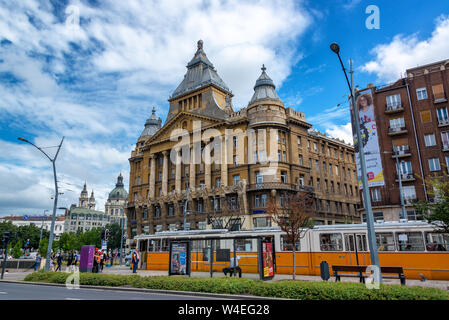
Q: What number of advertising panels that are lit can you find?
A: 2